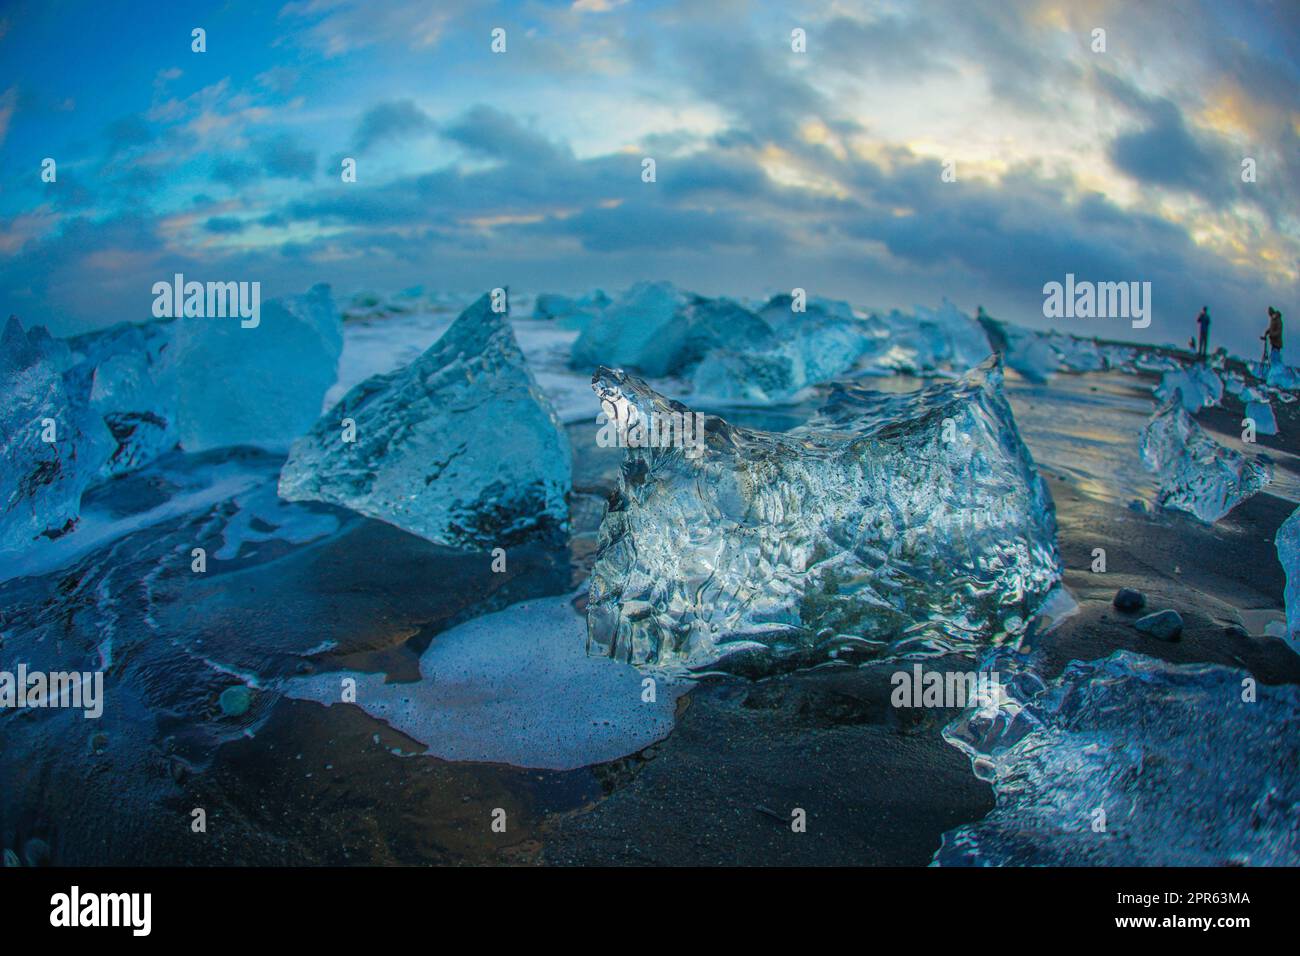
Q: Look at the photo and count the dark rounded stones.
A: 2